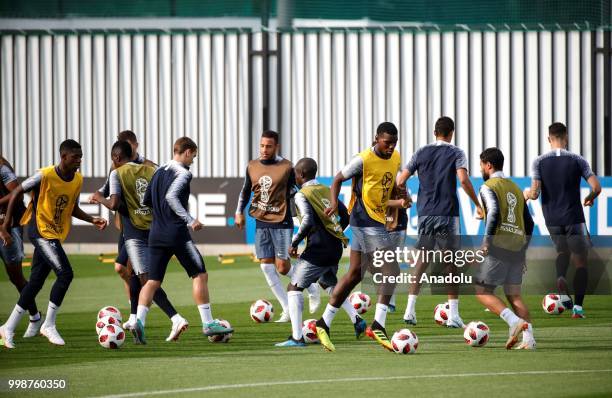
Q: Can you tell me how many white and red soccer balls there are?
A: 11